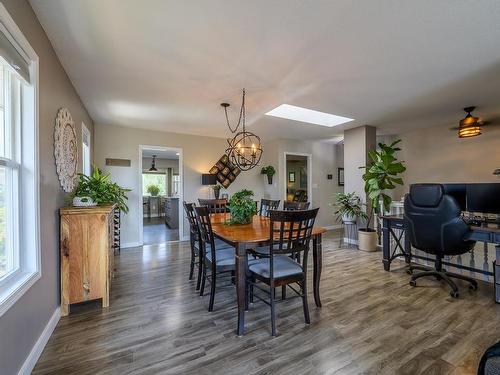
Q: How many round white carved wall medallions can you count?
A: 1